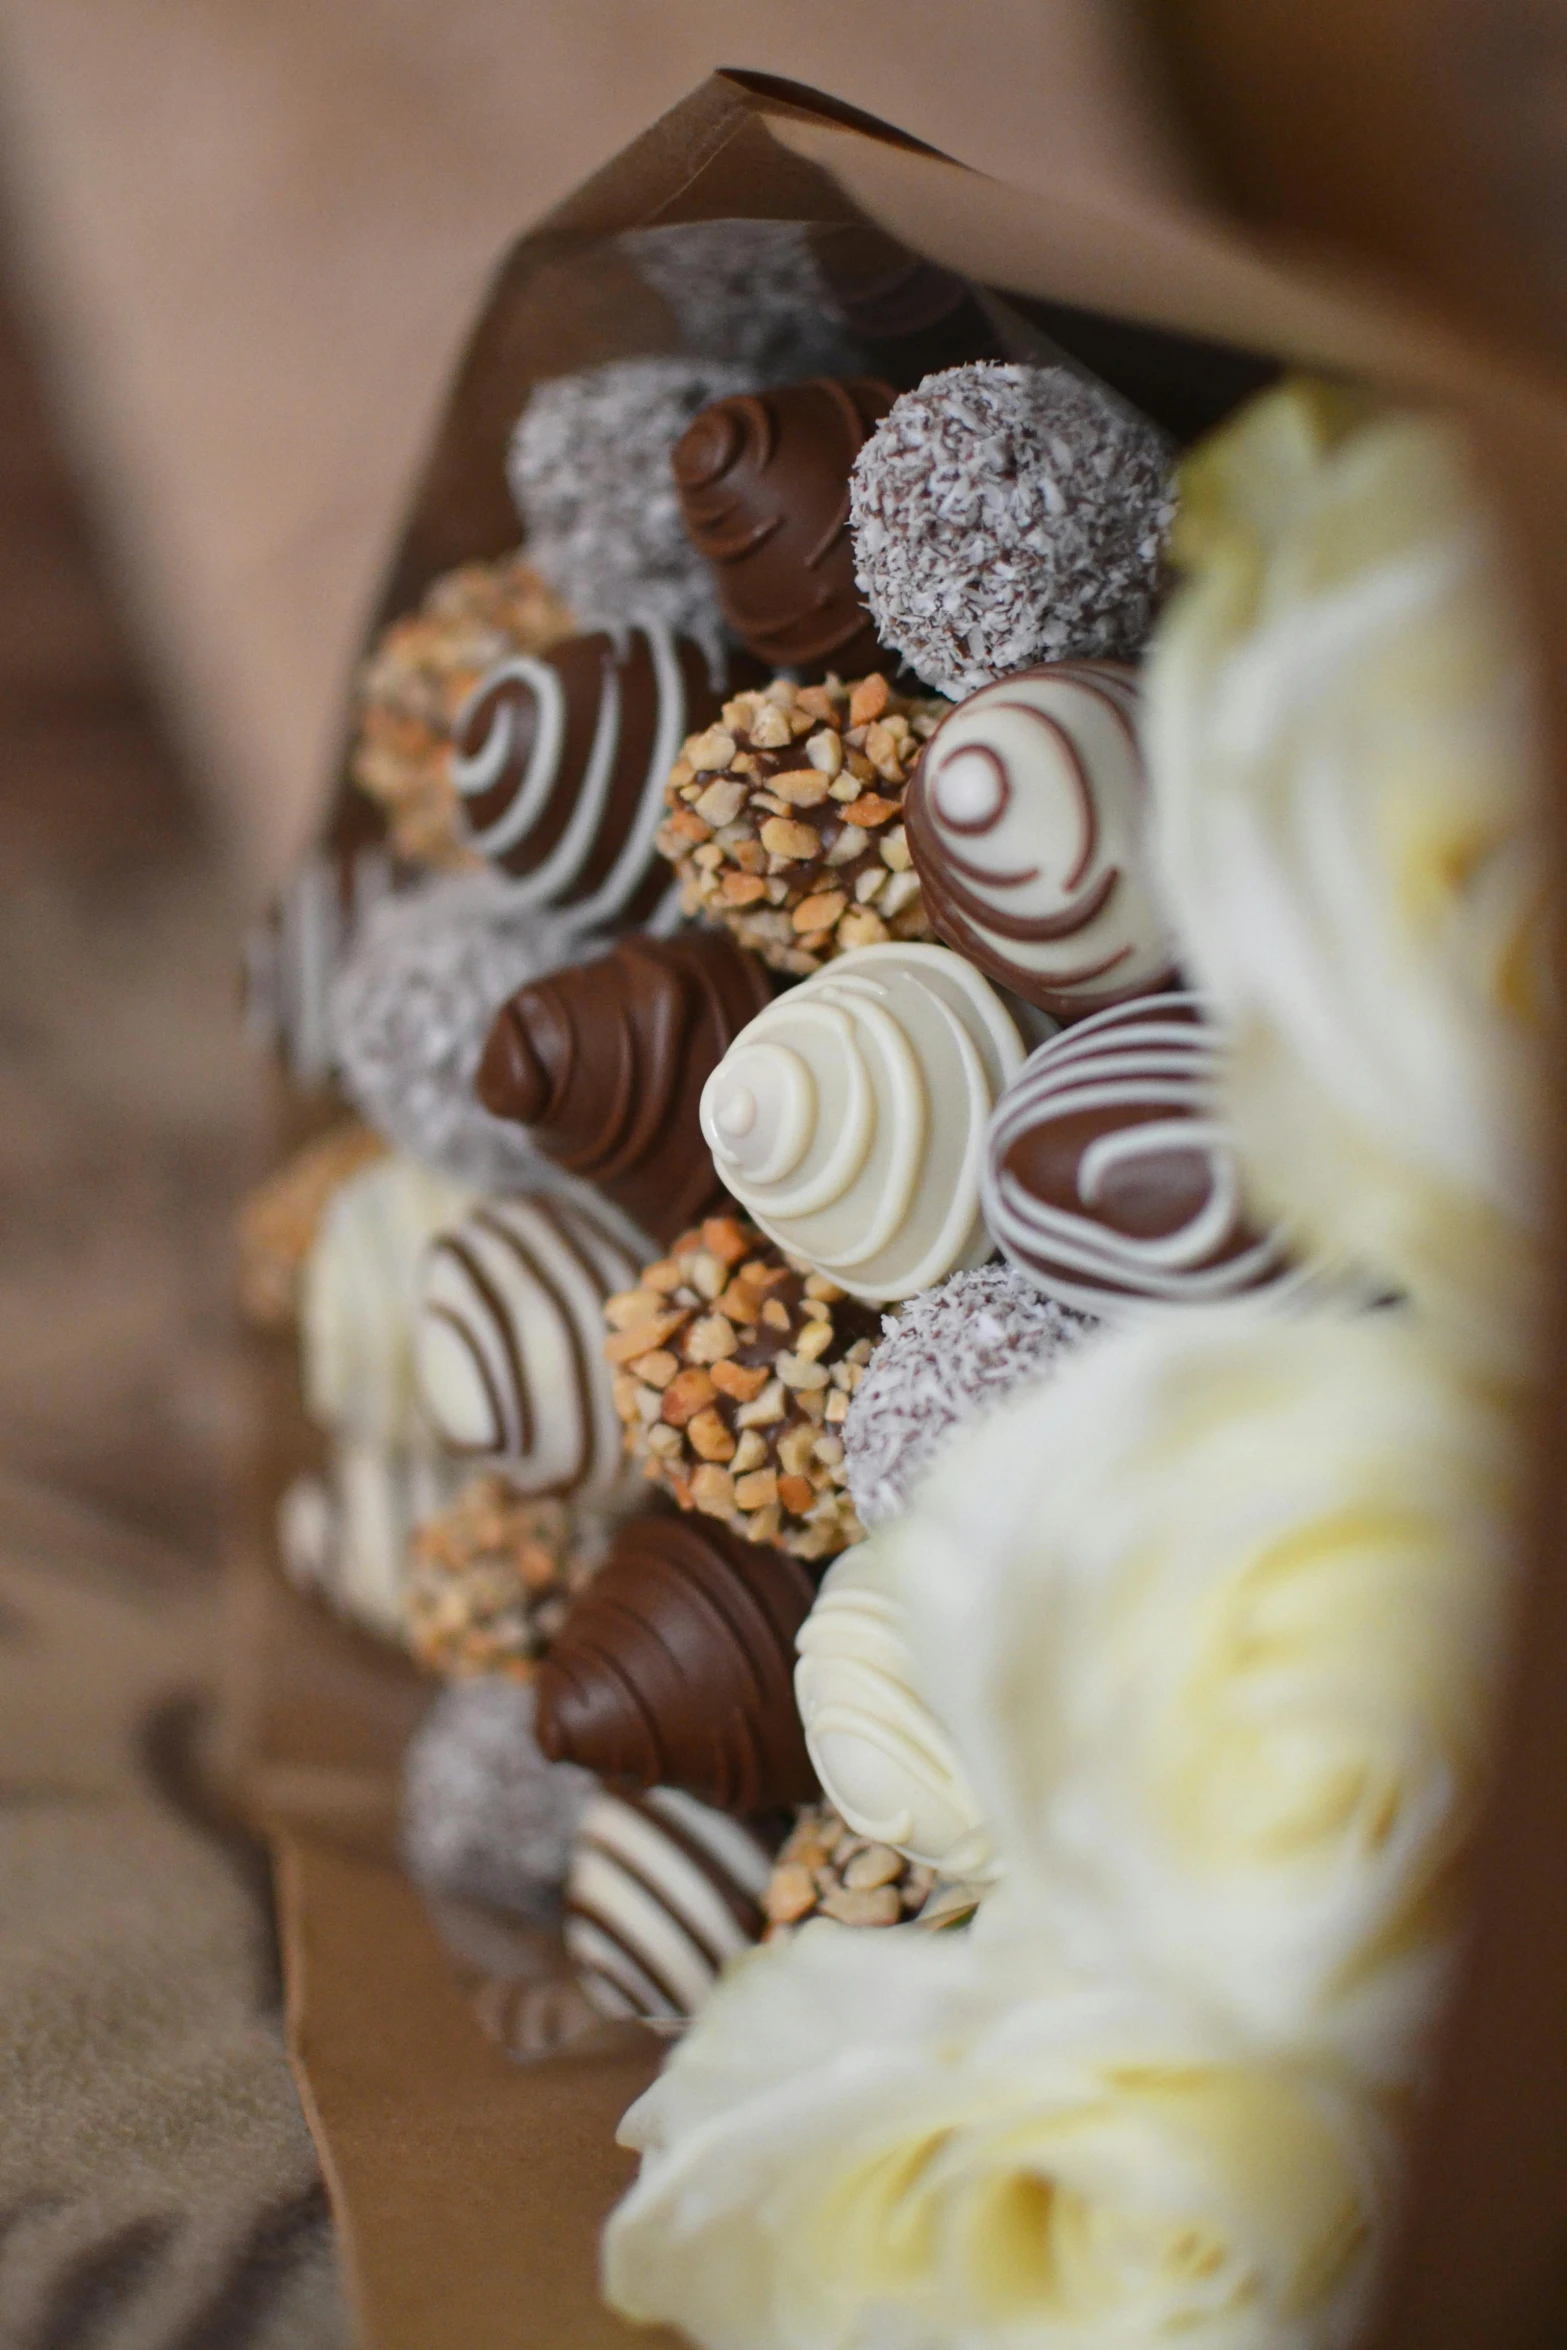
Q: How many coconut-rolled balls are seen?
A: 6